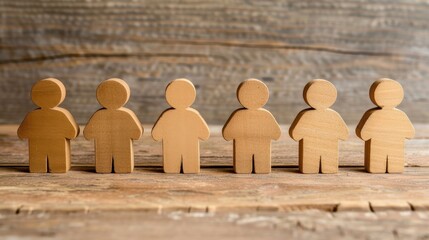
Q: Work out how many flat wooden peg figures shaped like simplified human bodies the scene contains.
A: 6